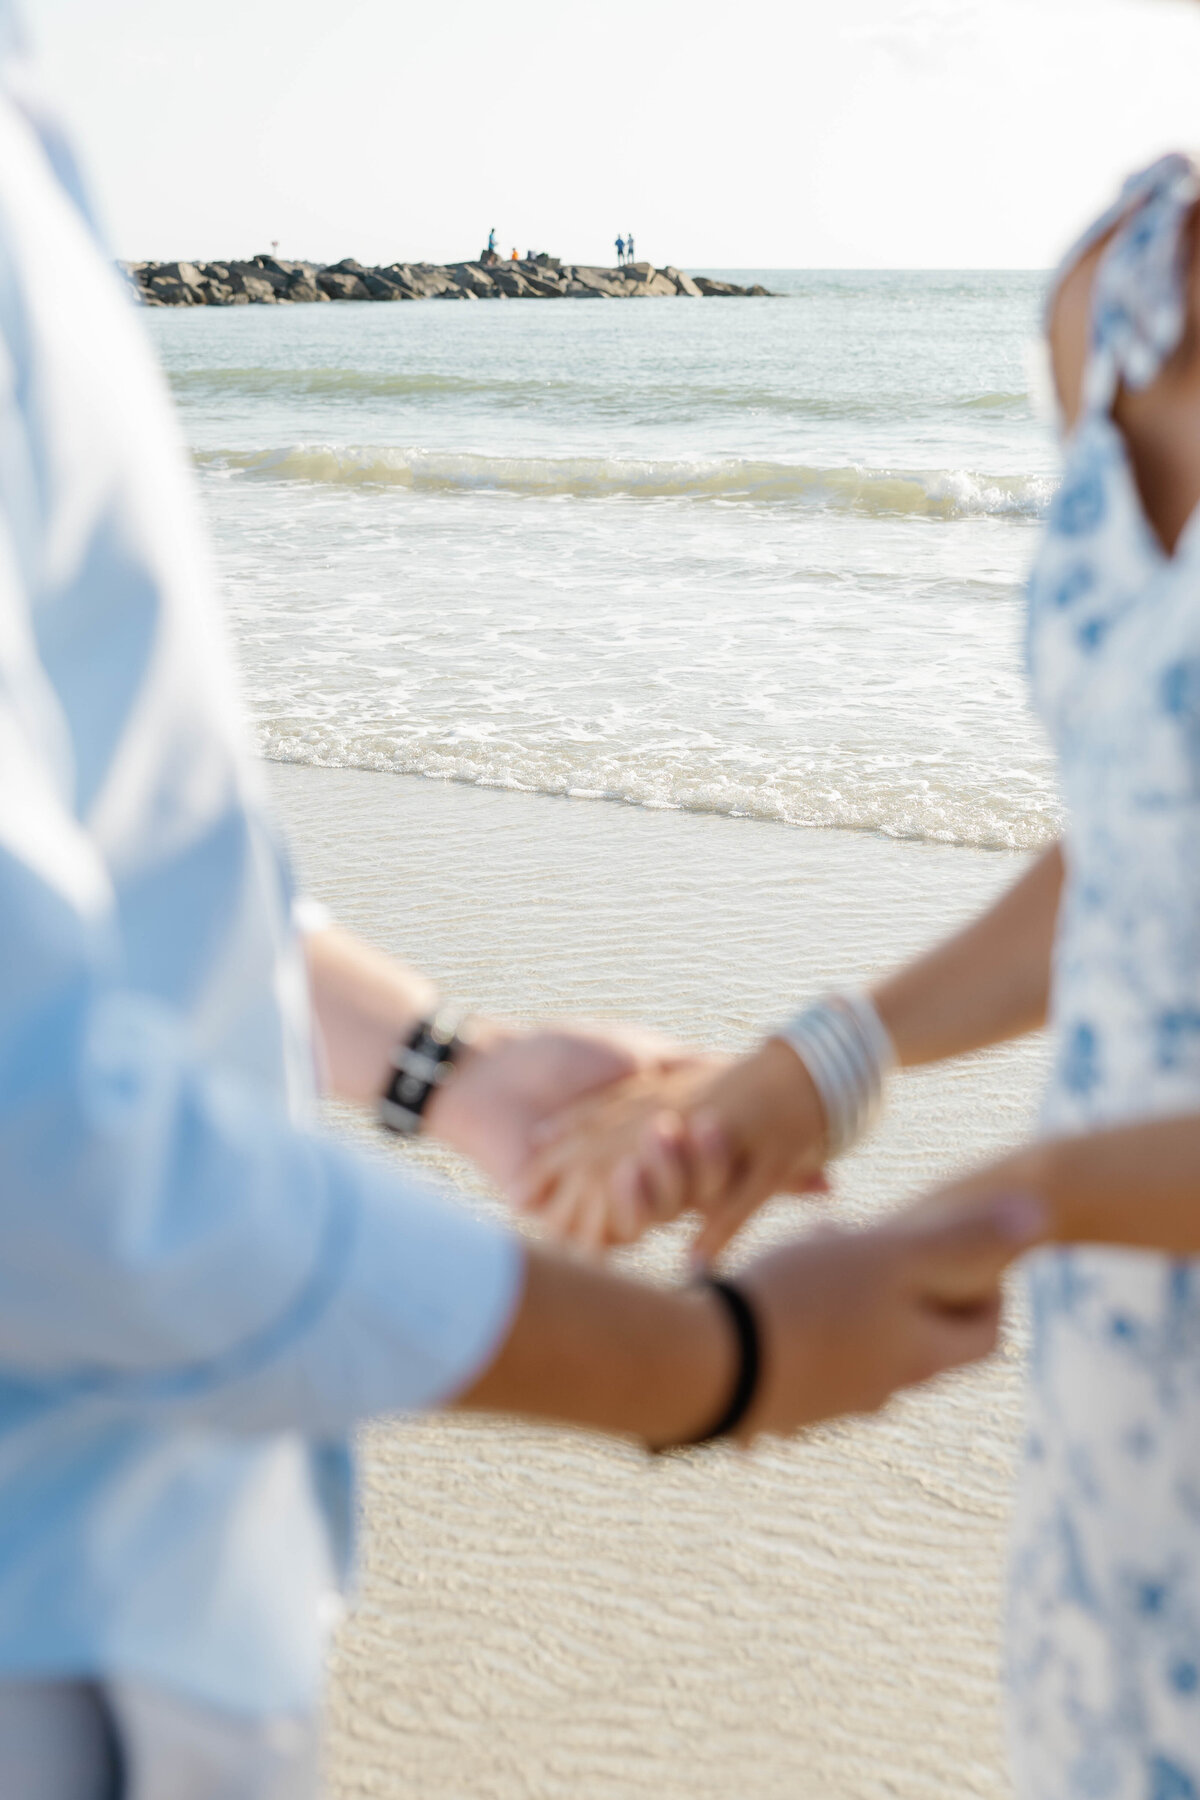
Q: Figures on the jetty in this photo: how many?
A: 4